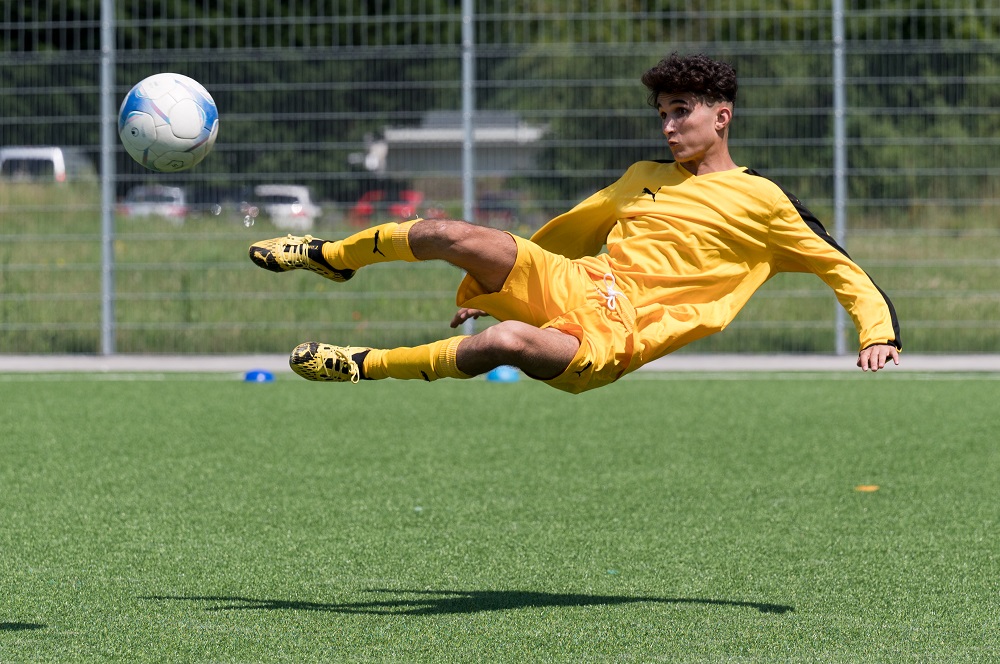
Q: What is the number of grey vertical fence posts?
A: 3